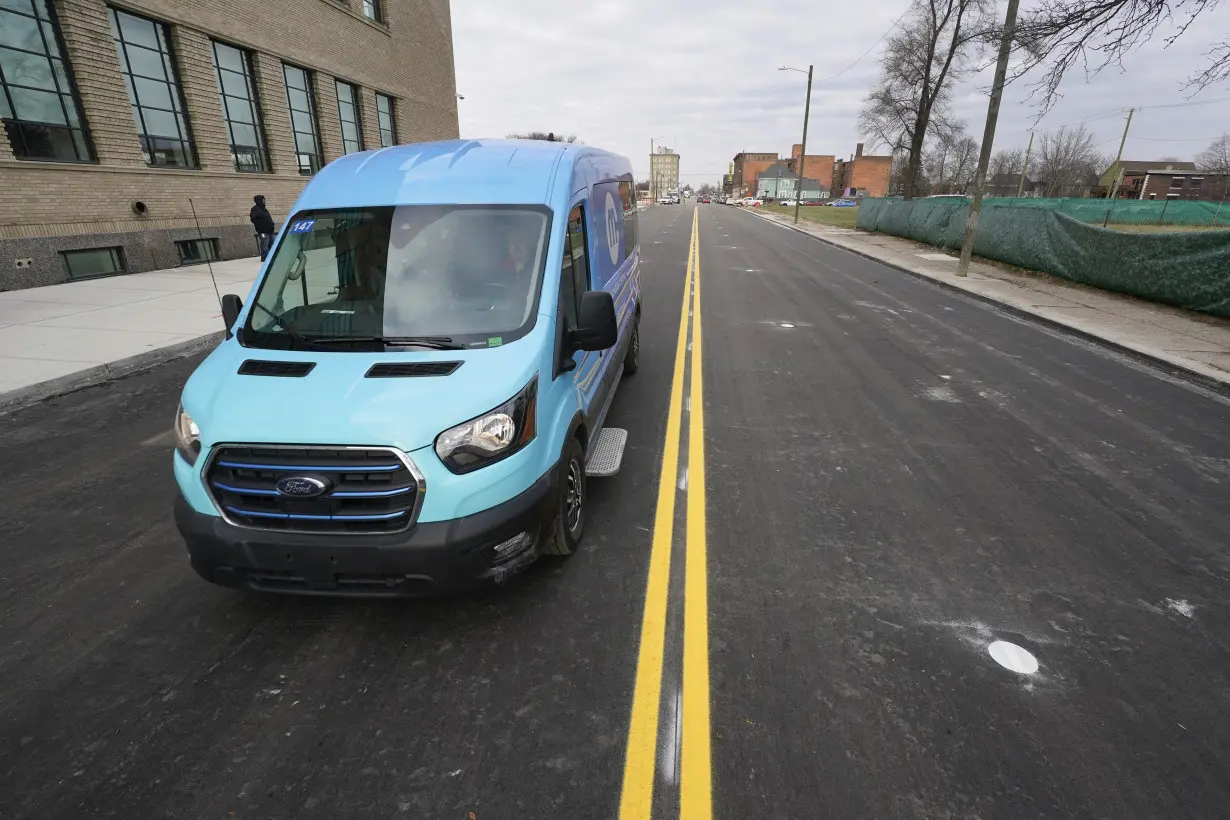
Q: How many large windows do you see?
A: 6